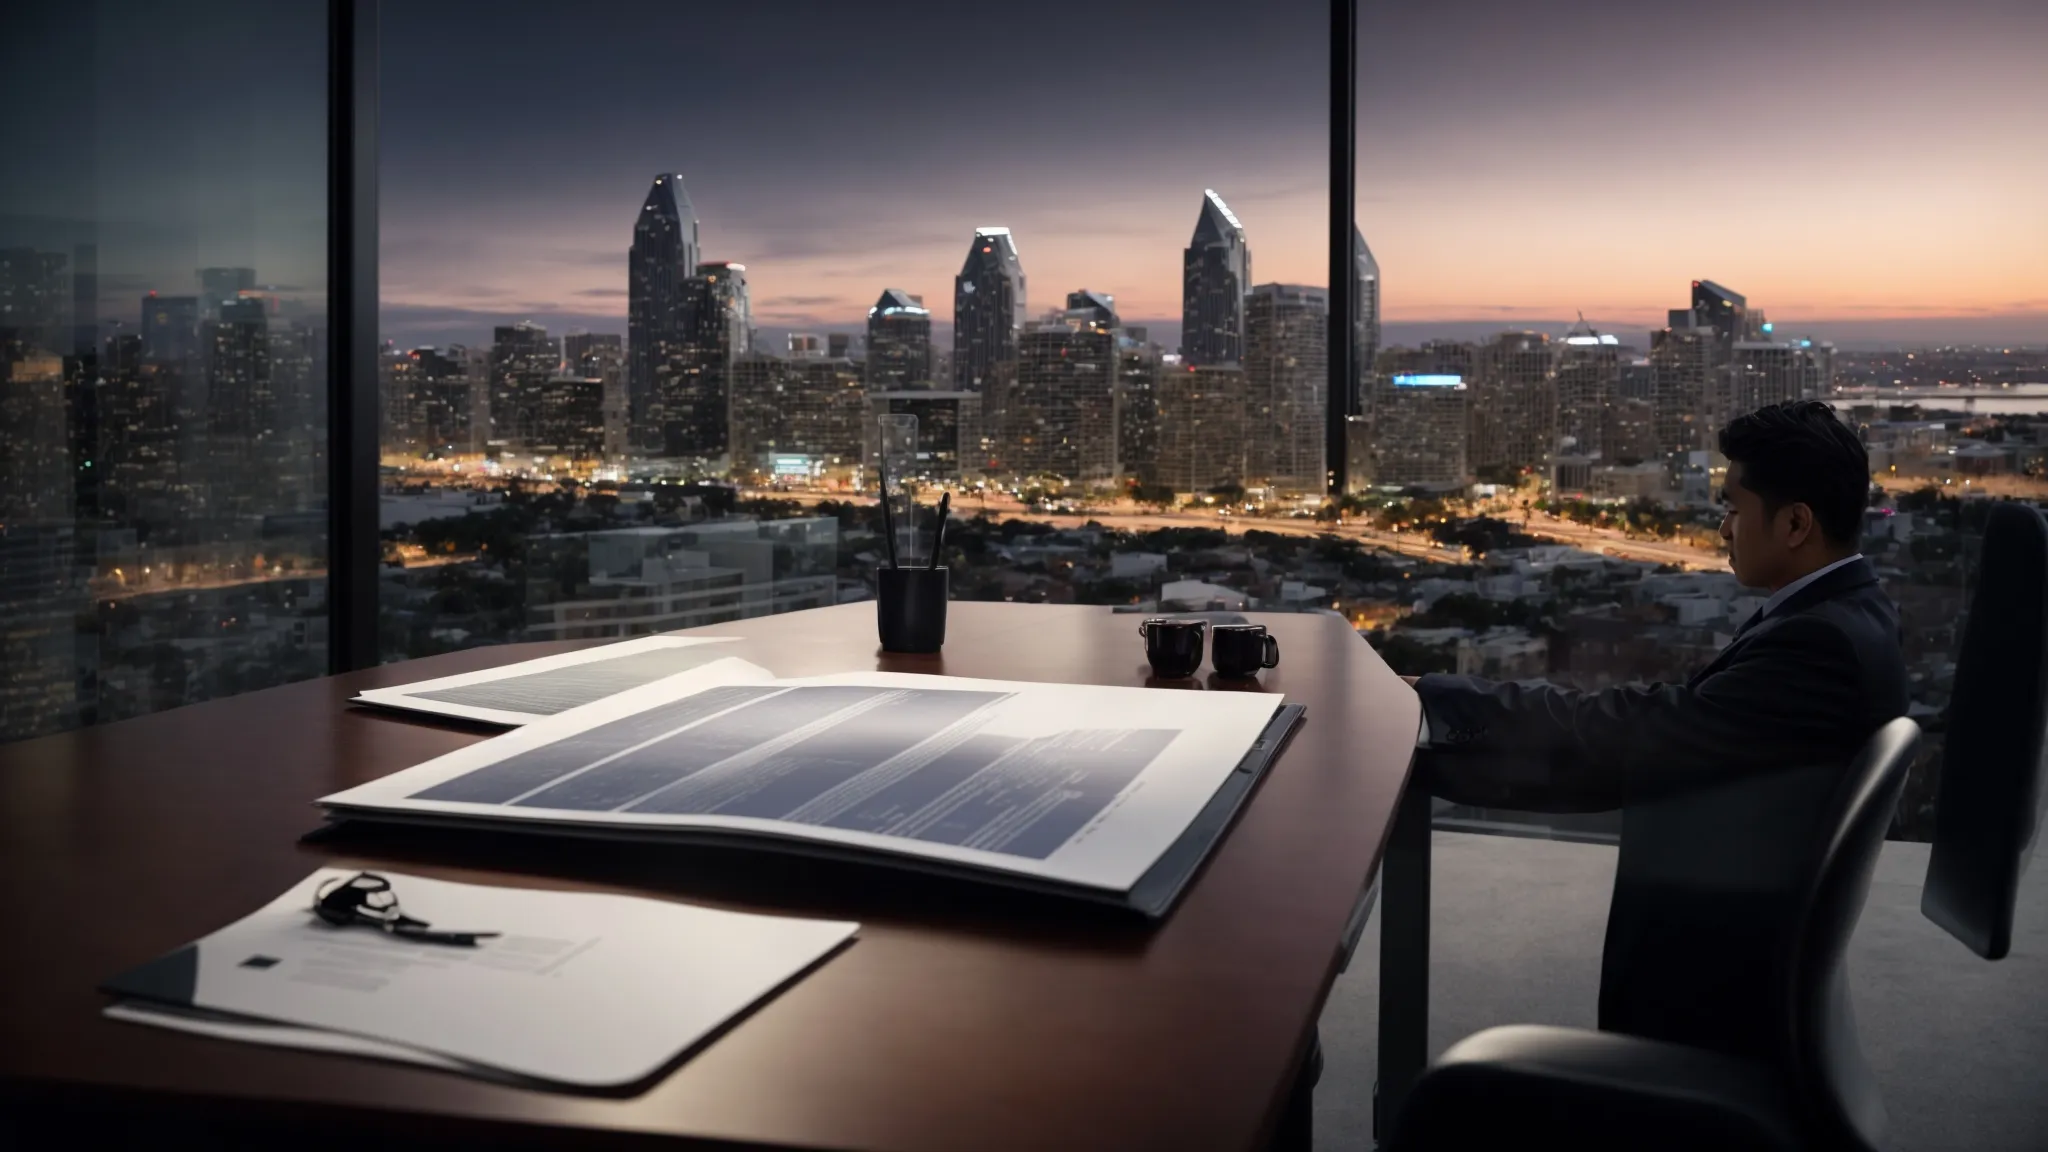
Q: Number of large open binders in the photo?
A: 1